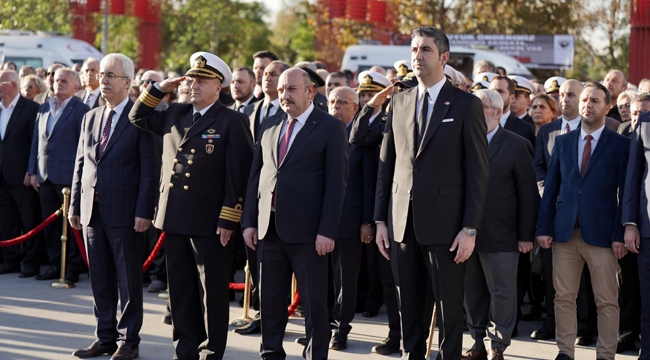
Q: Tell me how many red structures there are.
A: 3